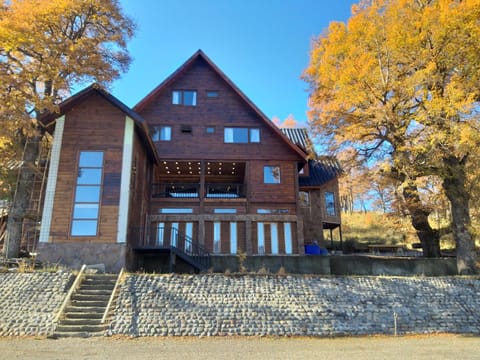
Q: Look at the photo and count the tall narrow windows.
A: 8